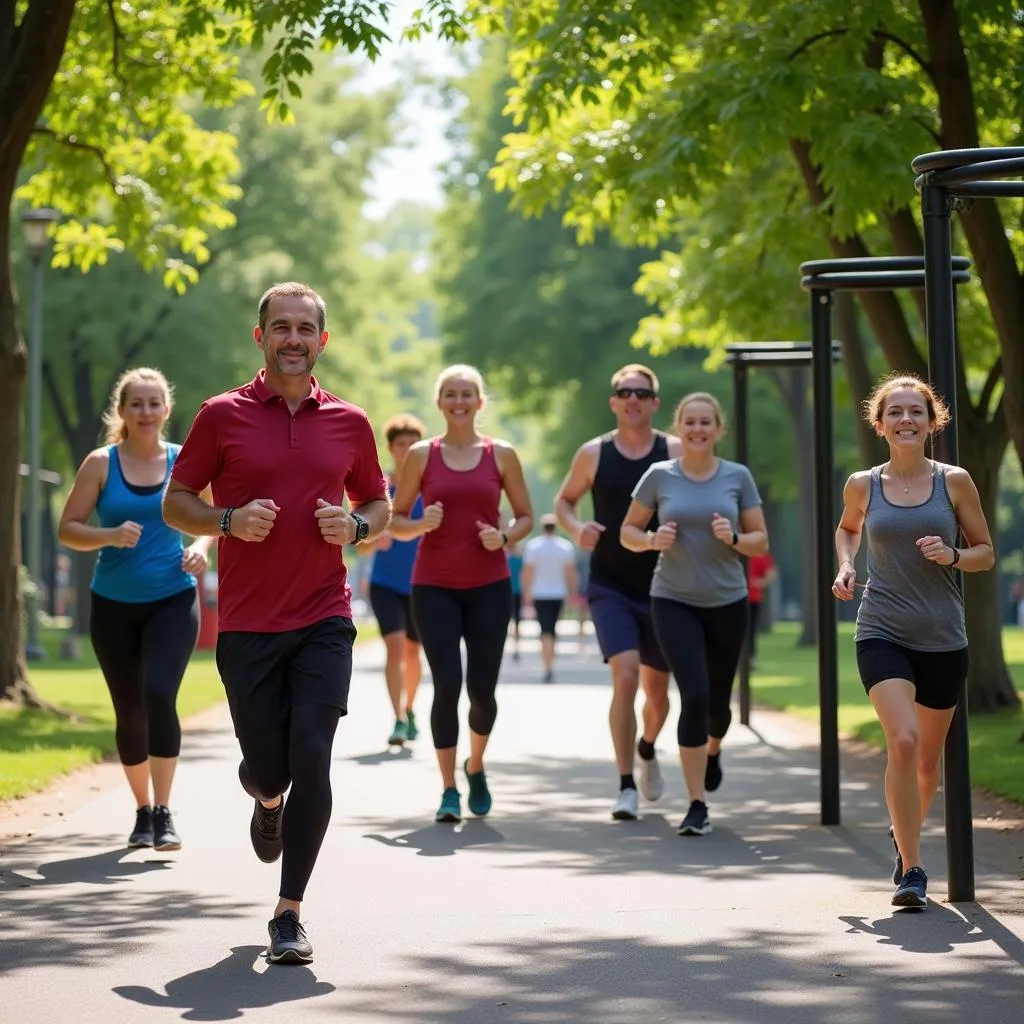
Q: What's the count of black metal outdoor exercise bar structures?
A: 3